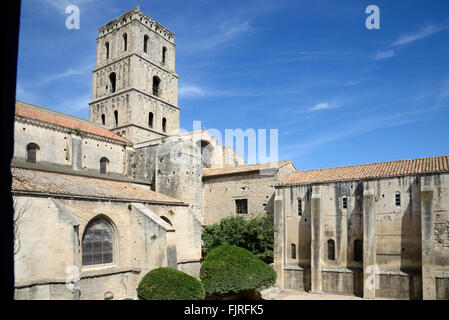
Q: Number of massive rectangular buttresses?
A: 4